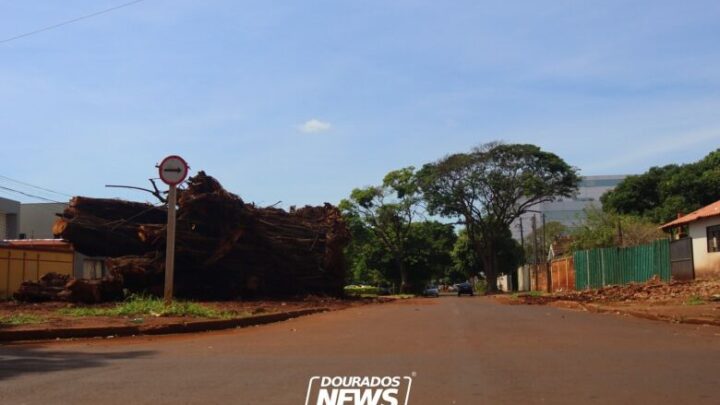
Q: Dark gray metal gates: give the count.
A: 1